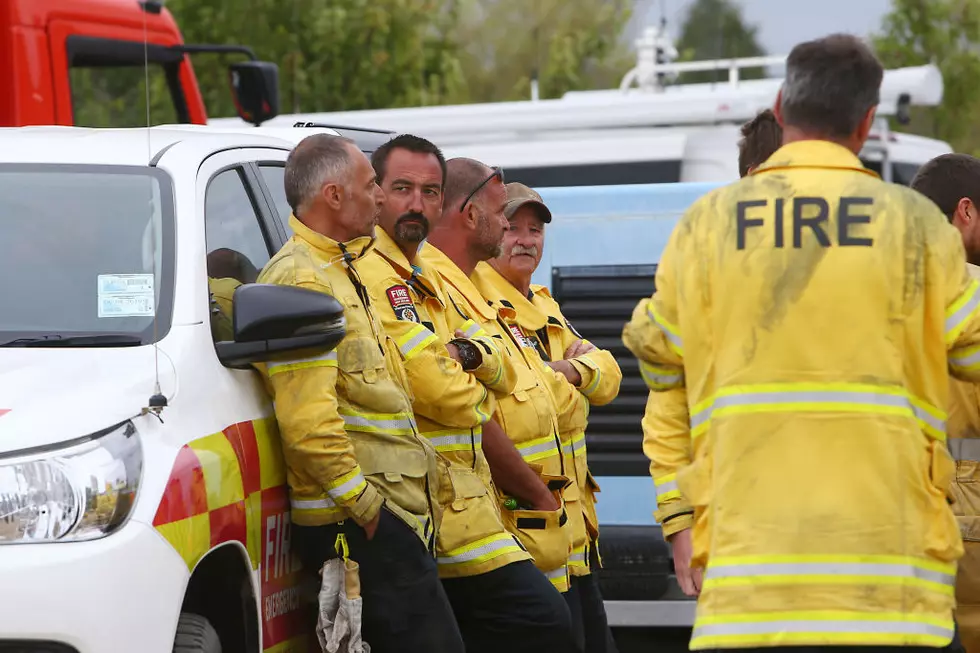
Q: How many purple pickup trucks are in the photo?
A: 0